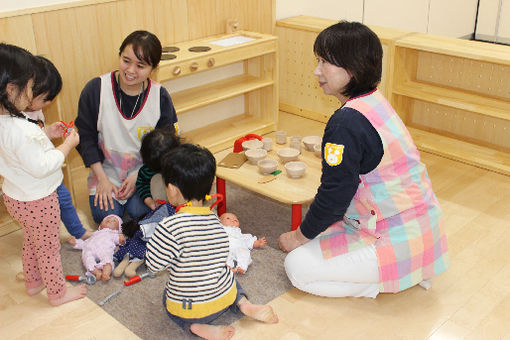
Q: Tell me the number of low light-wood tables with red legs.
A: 1